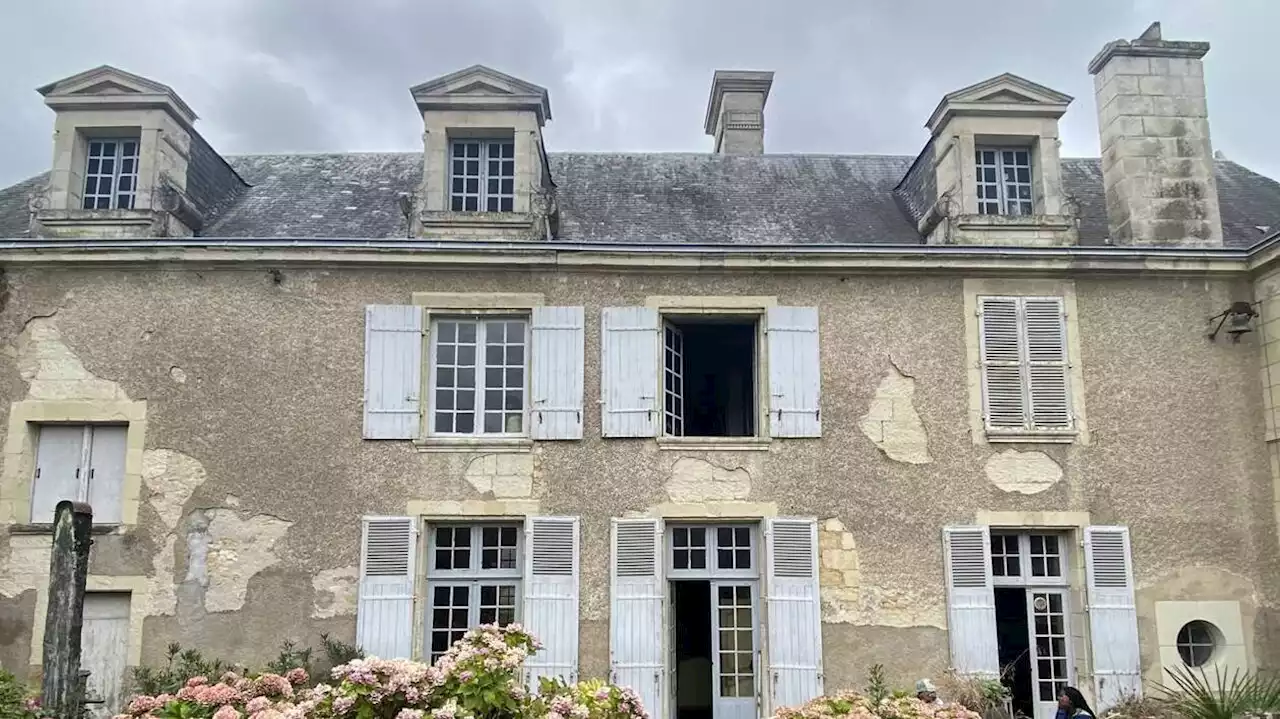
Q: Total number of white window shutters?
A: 14